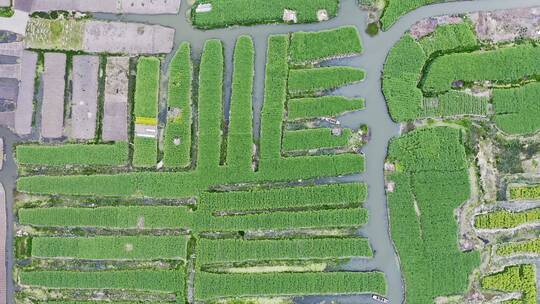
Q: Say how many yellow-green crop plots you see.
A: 4